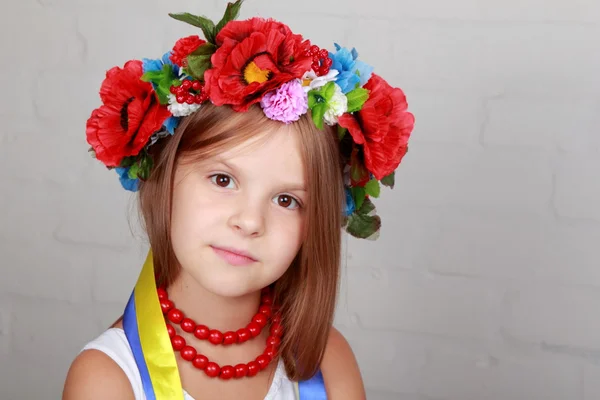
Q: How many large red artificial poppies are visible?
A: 3